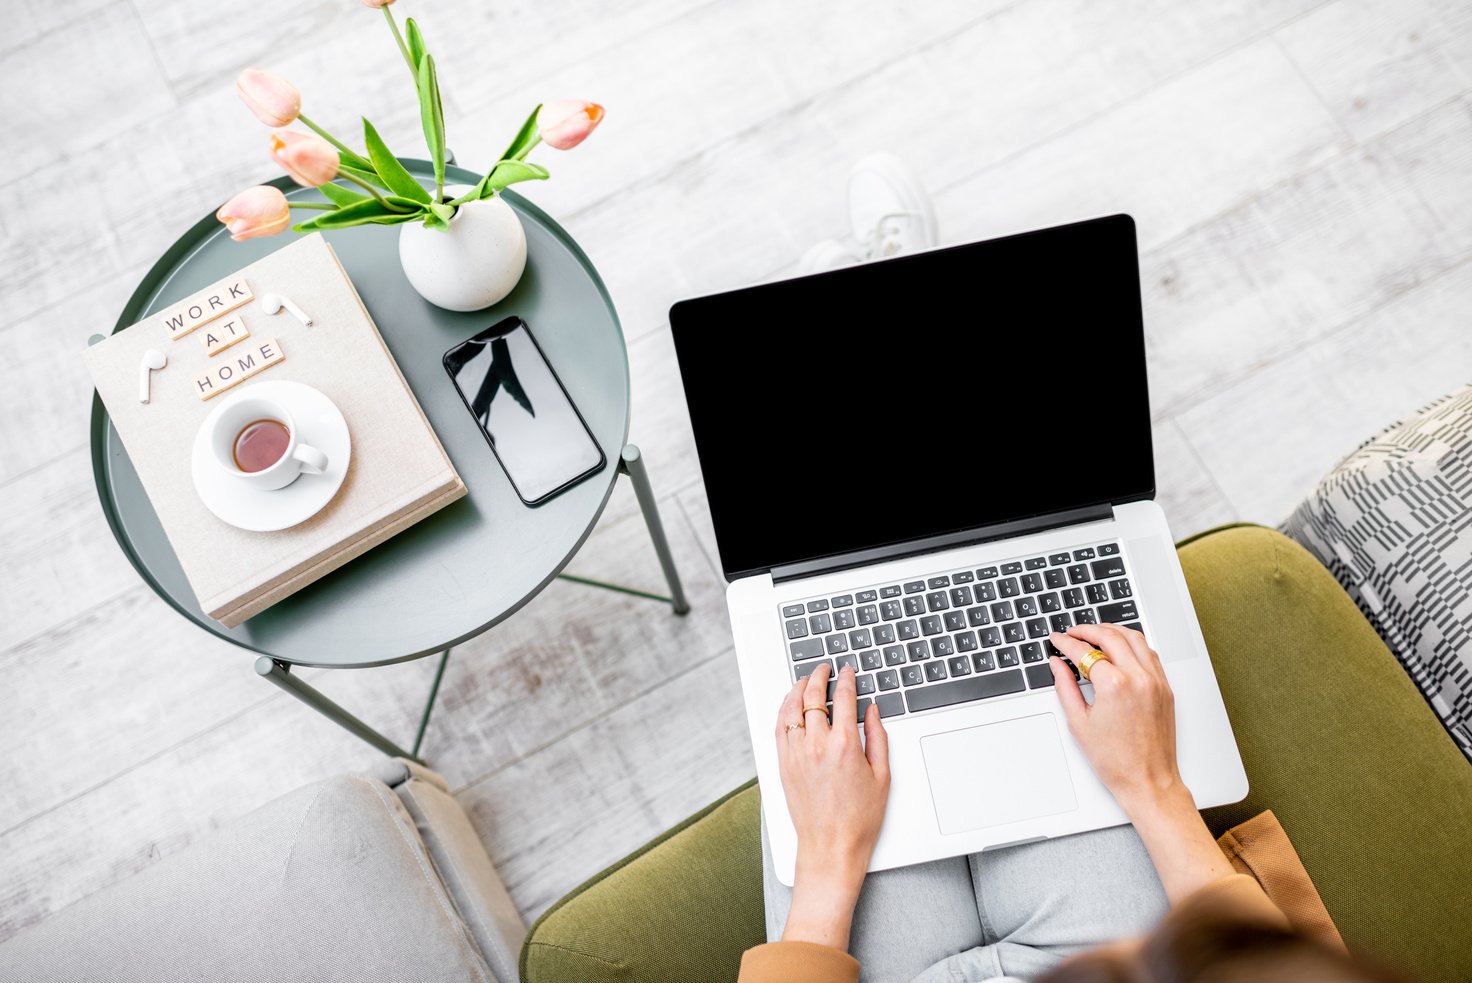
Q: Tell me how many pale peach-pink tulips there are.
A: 5